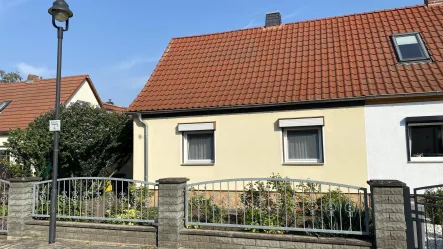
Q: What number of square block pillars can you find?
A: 3